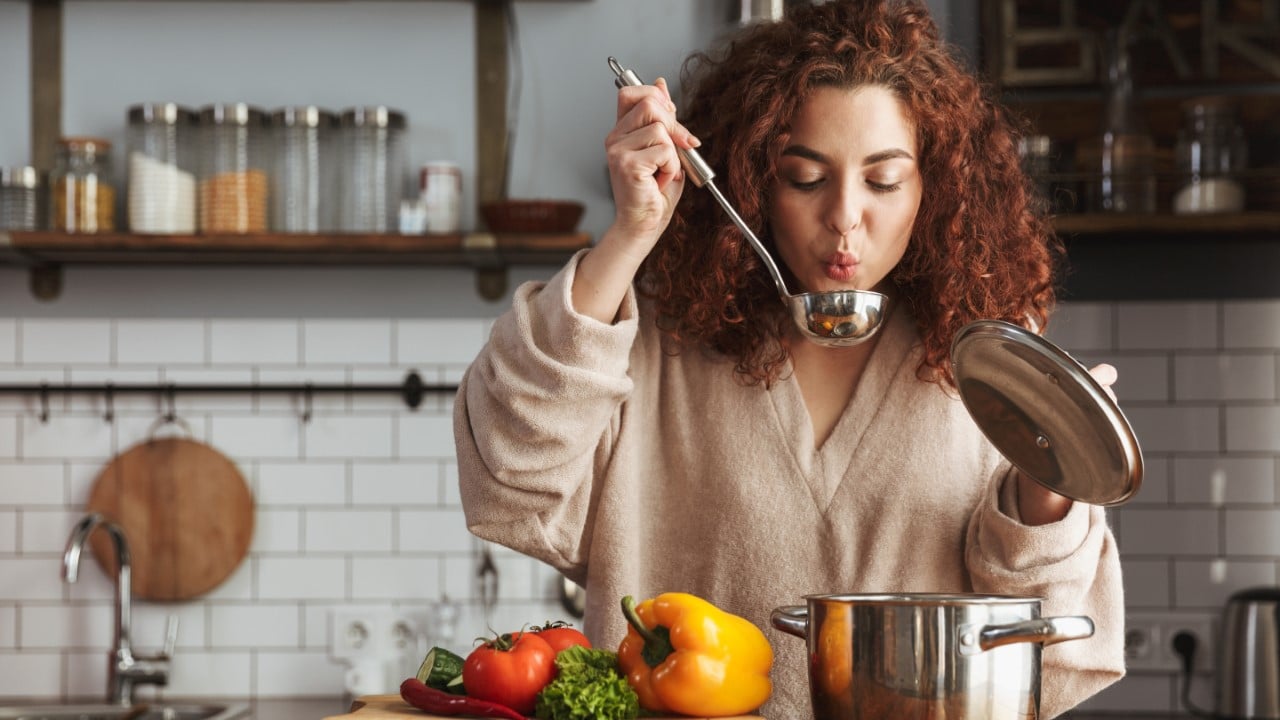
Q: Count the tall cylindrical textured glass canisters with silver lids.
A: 4